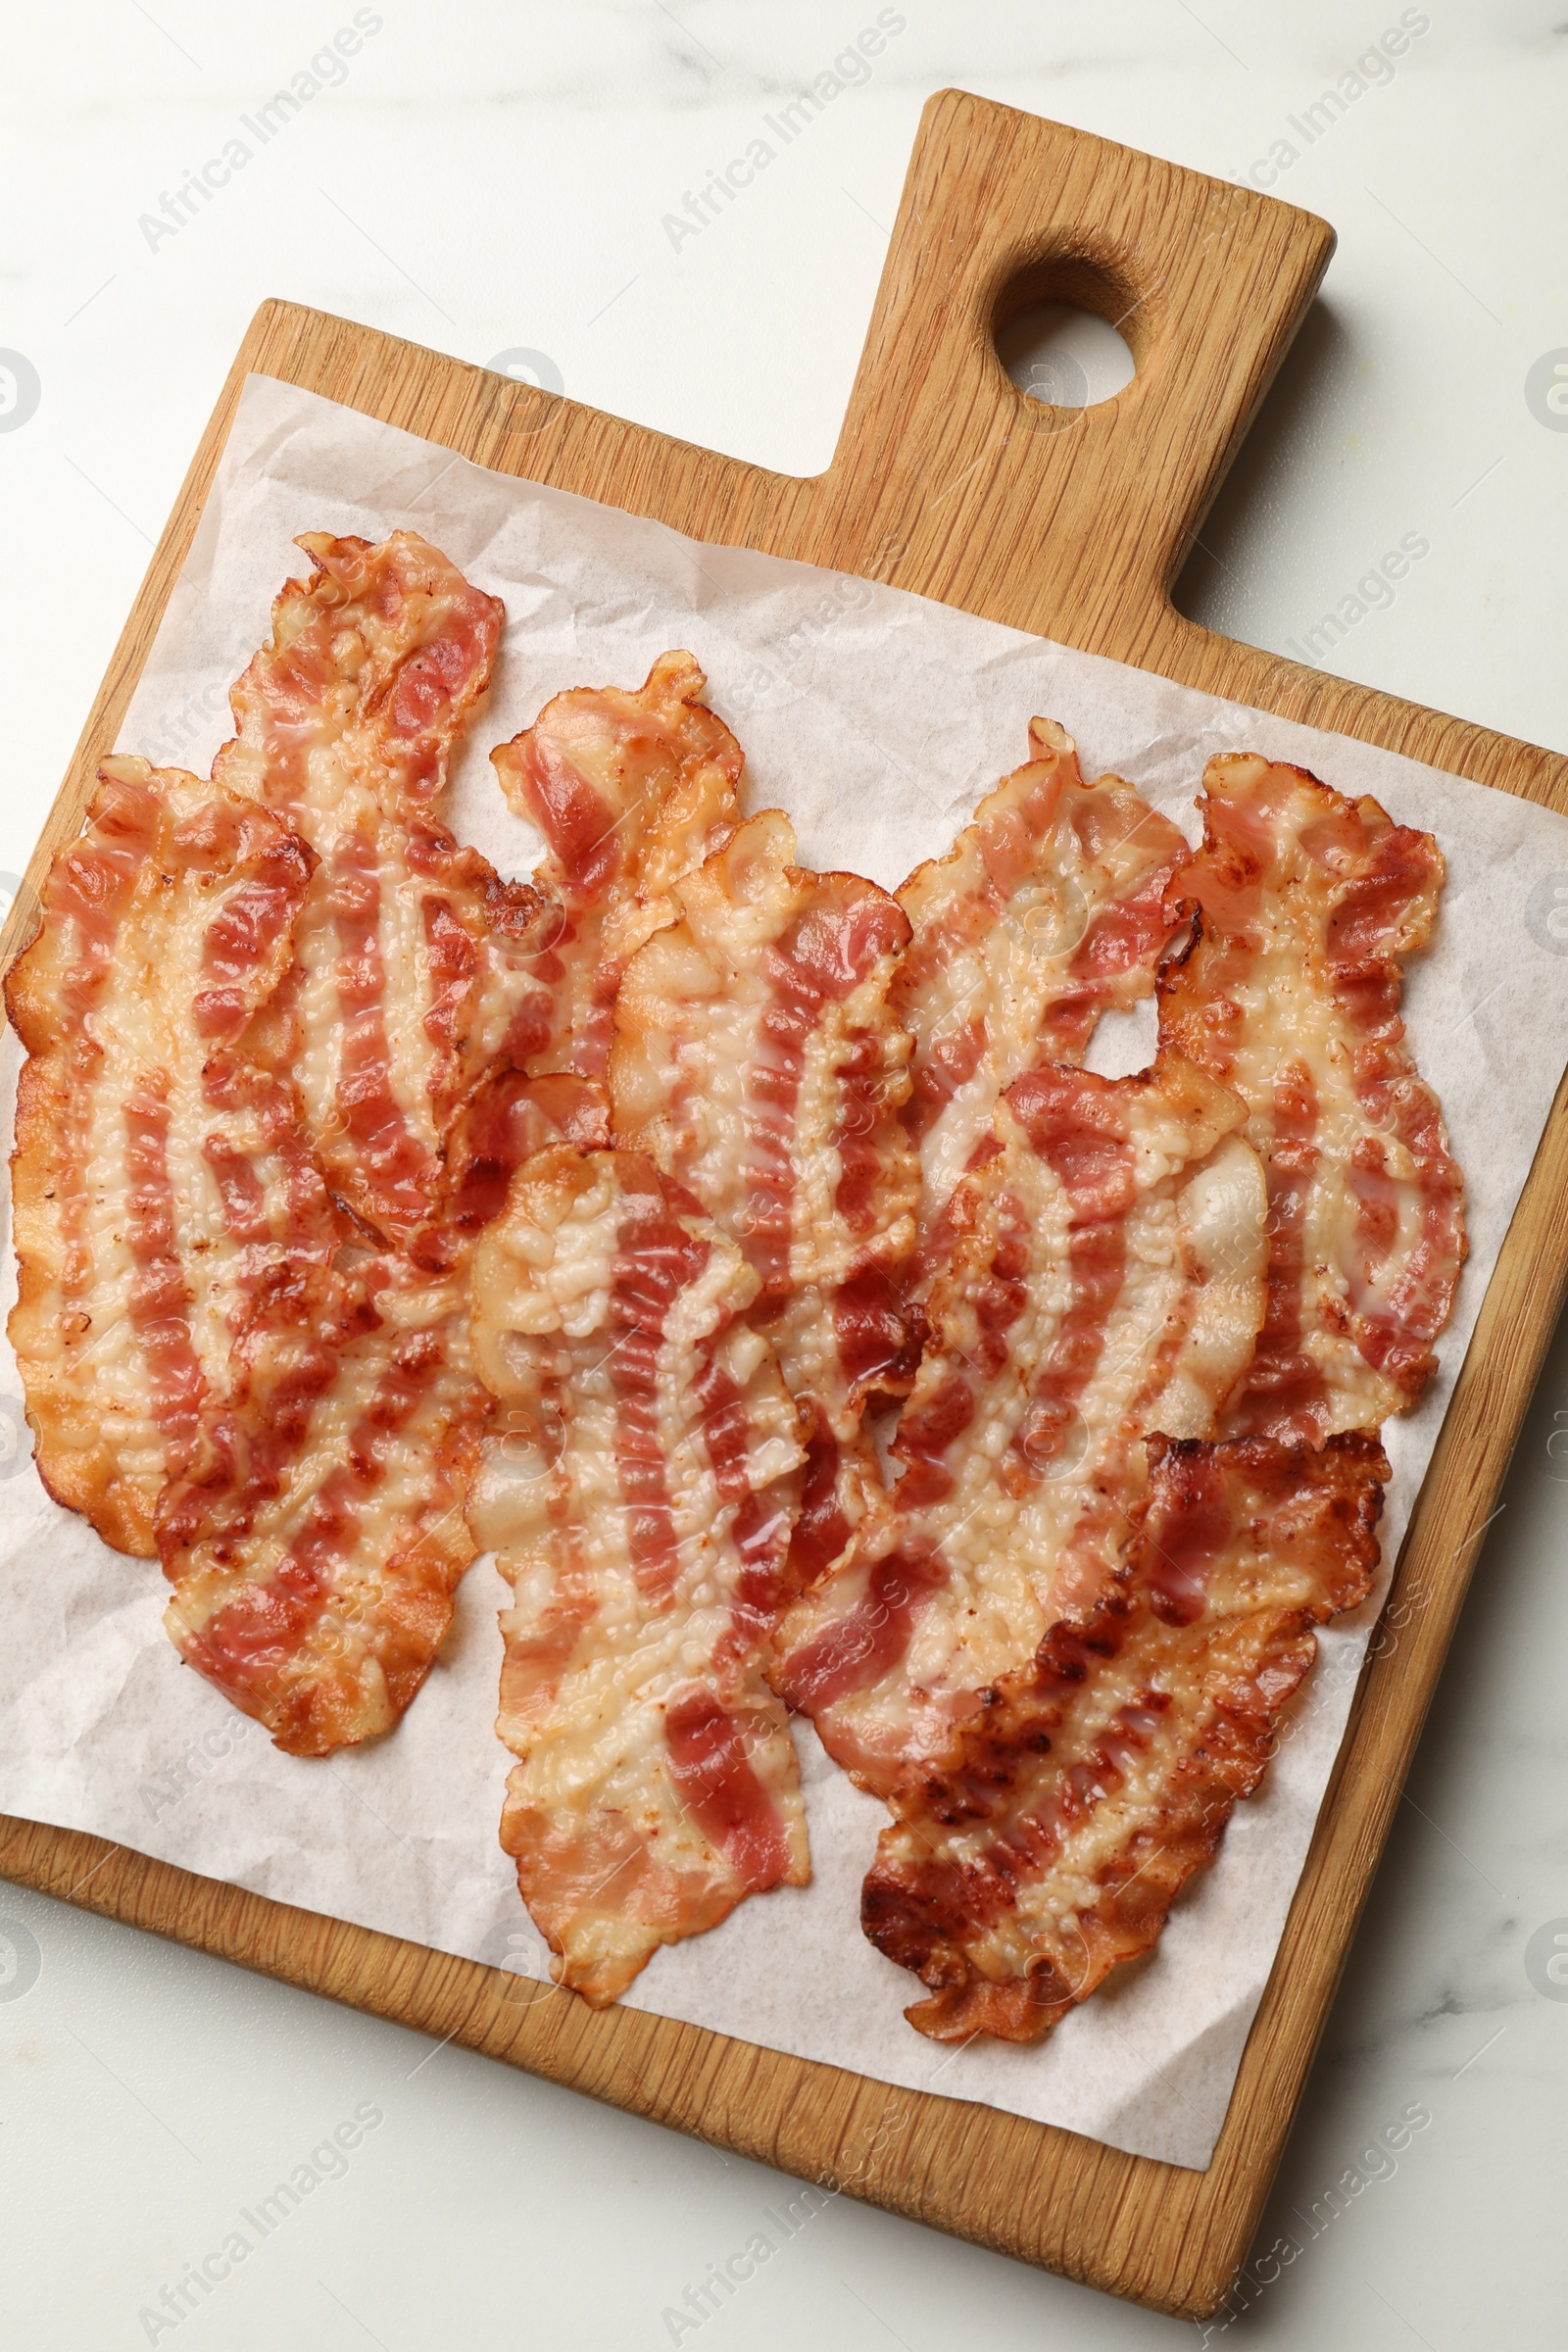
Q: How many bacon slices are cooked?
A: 10